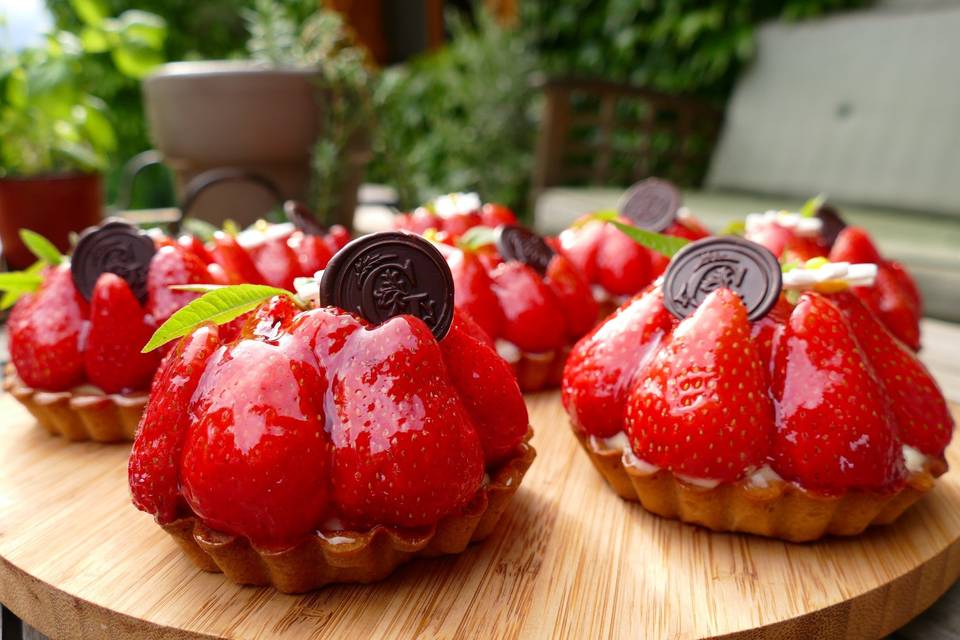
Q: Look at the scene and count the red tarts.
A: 8